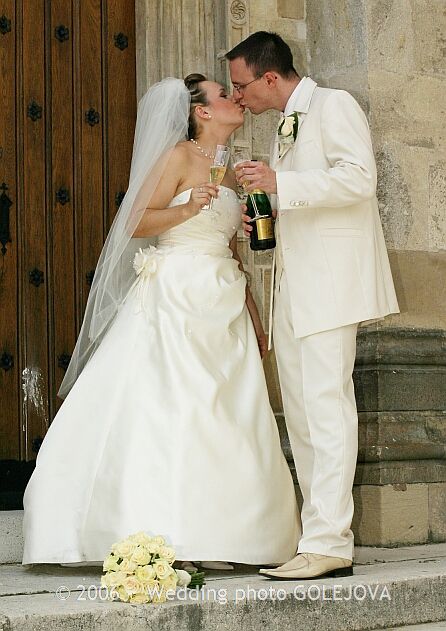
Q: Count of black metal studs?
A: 12